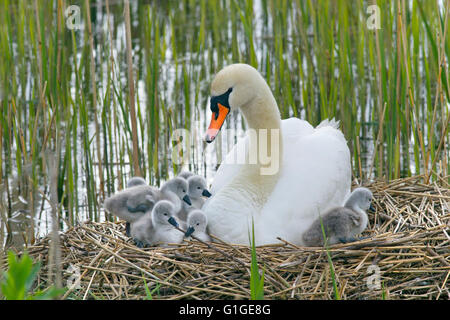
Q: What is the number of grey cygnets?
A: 7